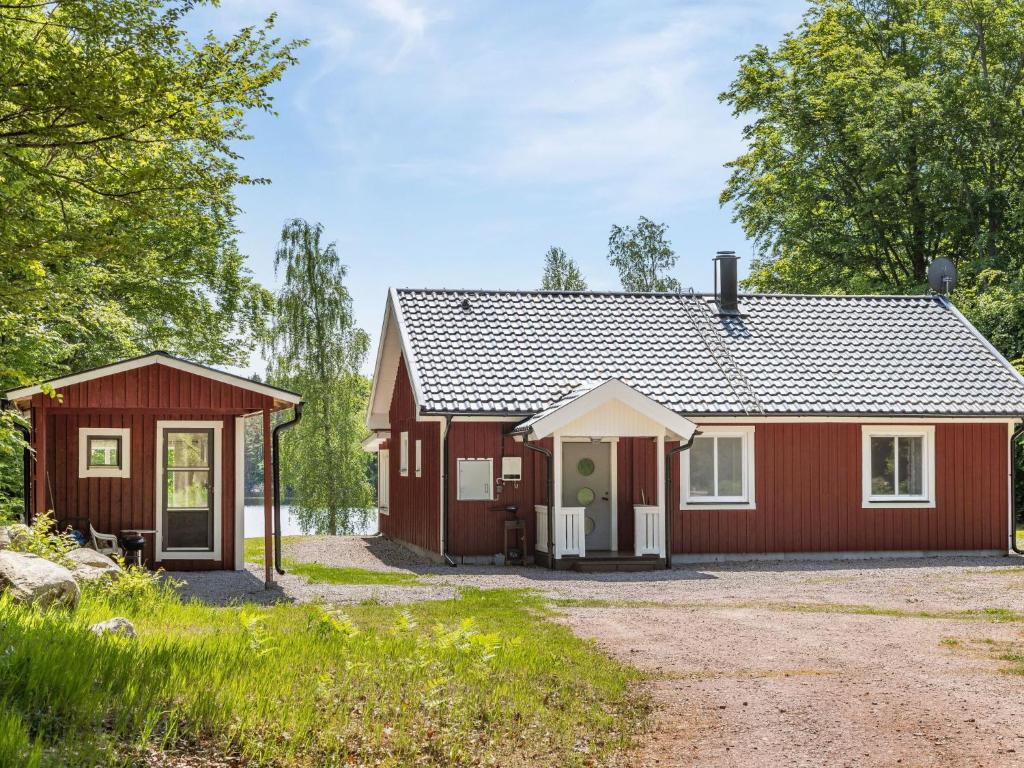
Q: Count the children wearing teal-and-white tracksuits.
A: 0